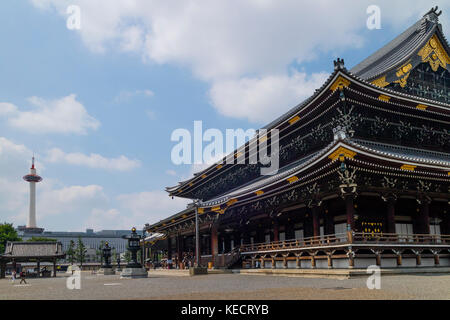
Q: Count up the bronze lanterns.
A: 2